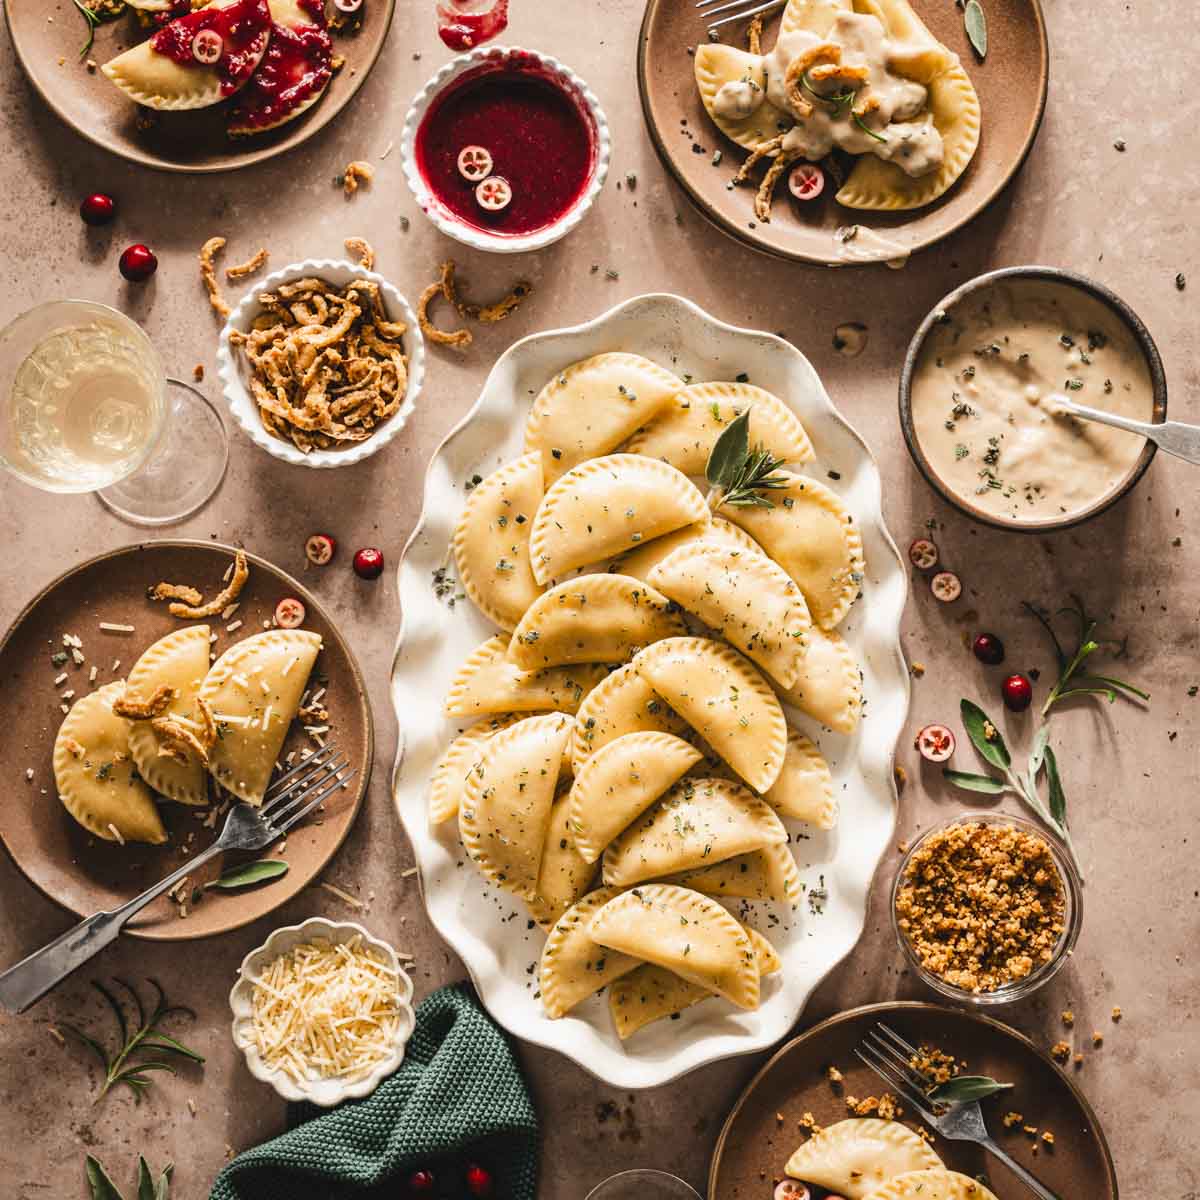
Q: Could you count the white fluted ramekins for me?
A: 3